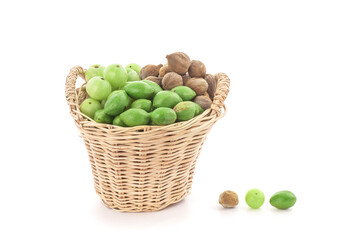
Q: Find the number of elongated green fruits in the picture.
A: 13